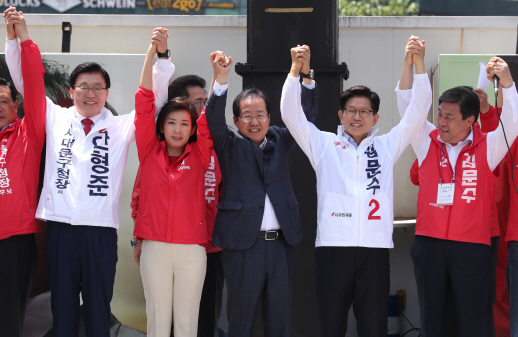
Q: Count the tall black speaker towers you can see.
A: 1